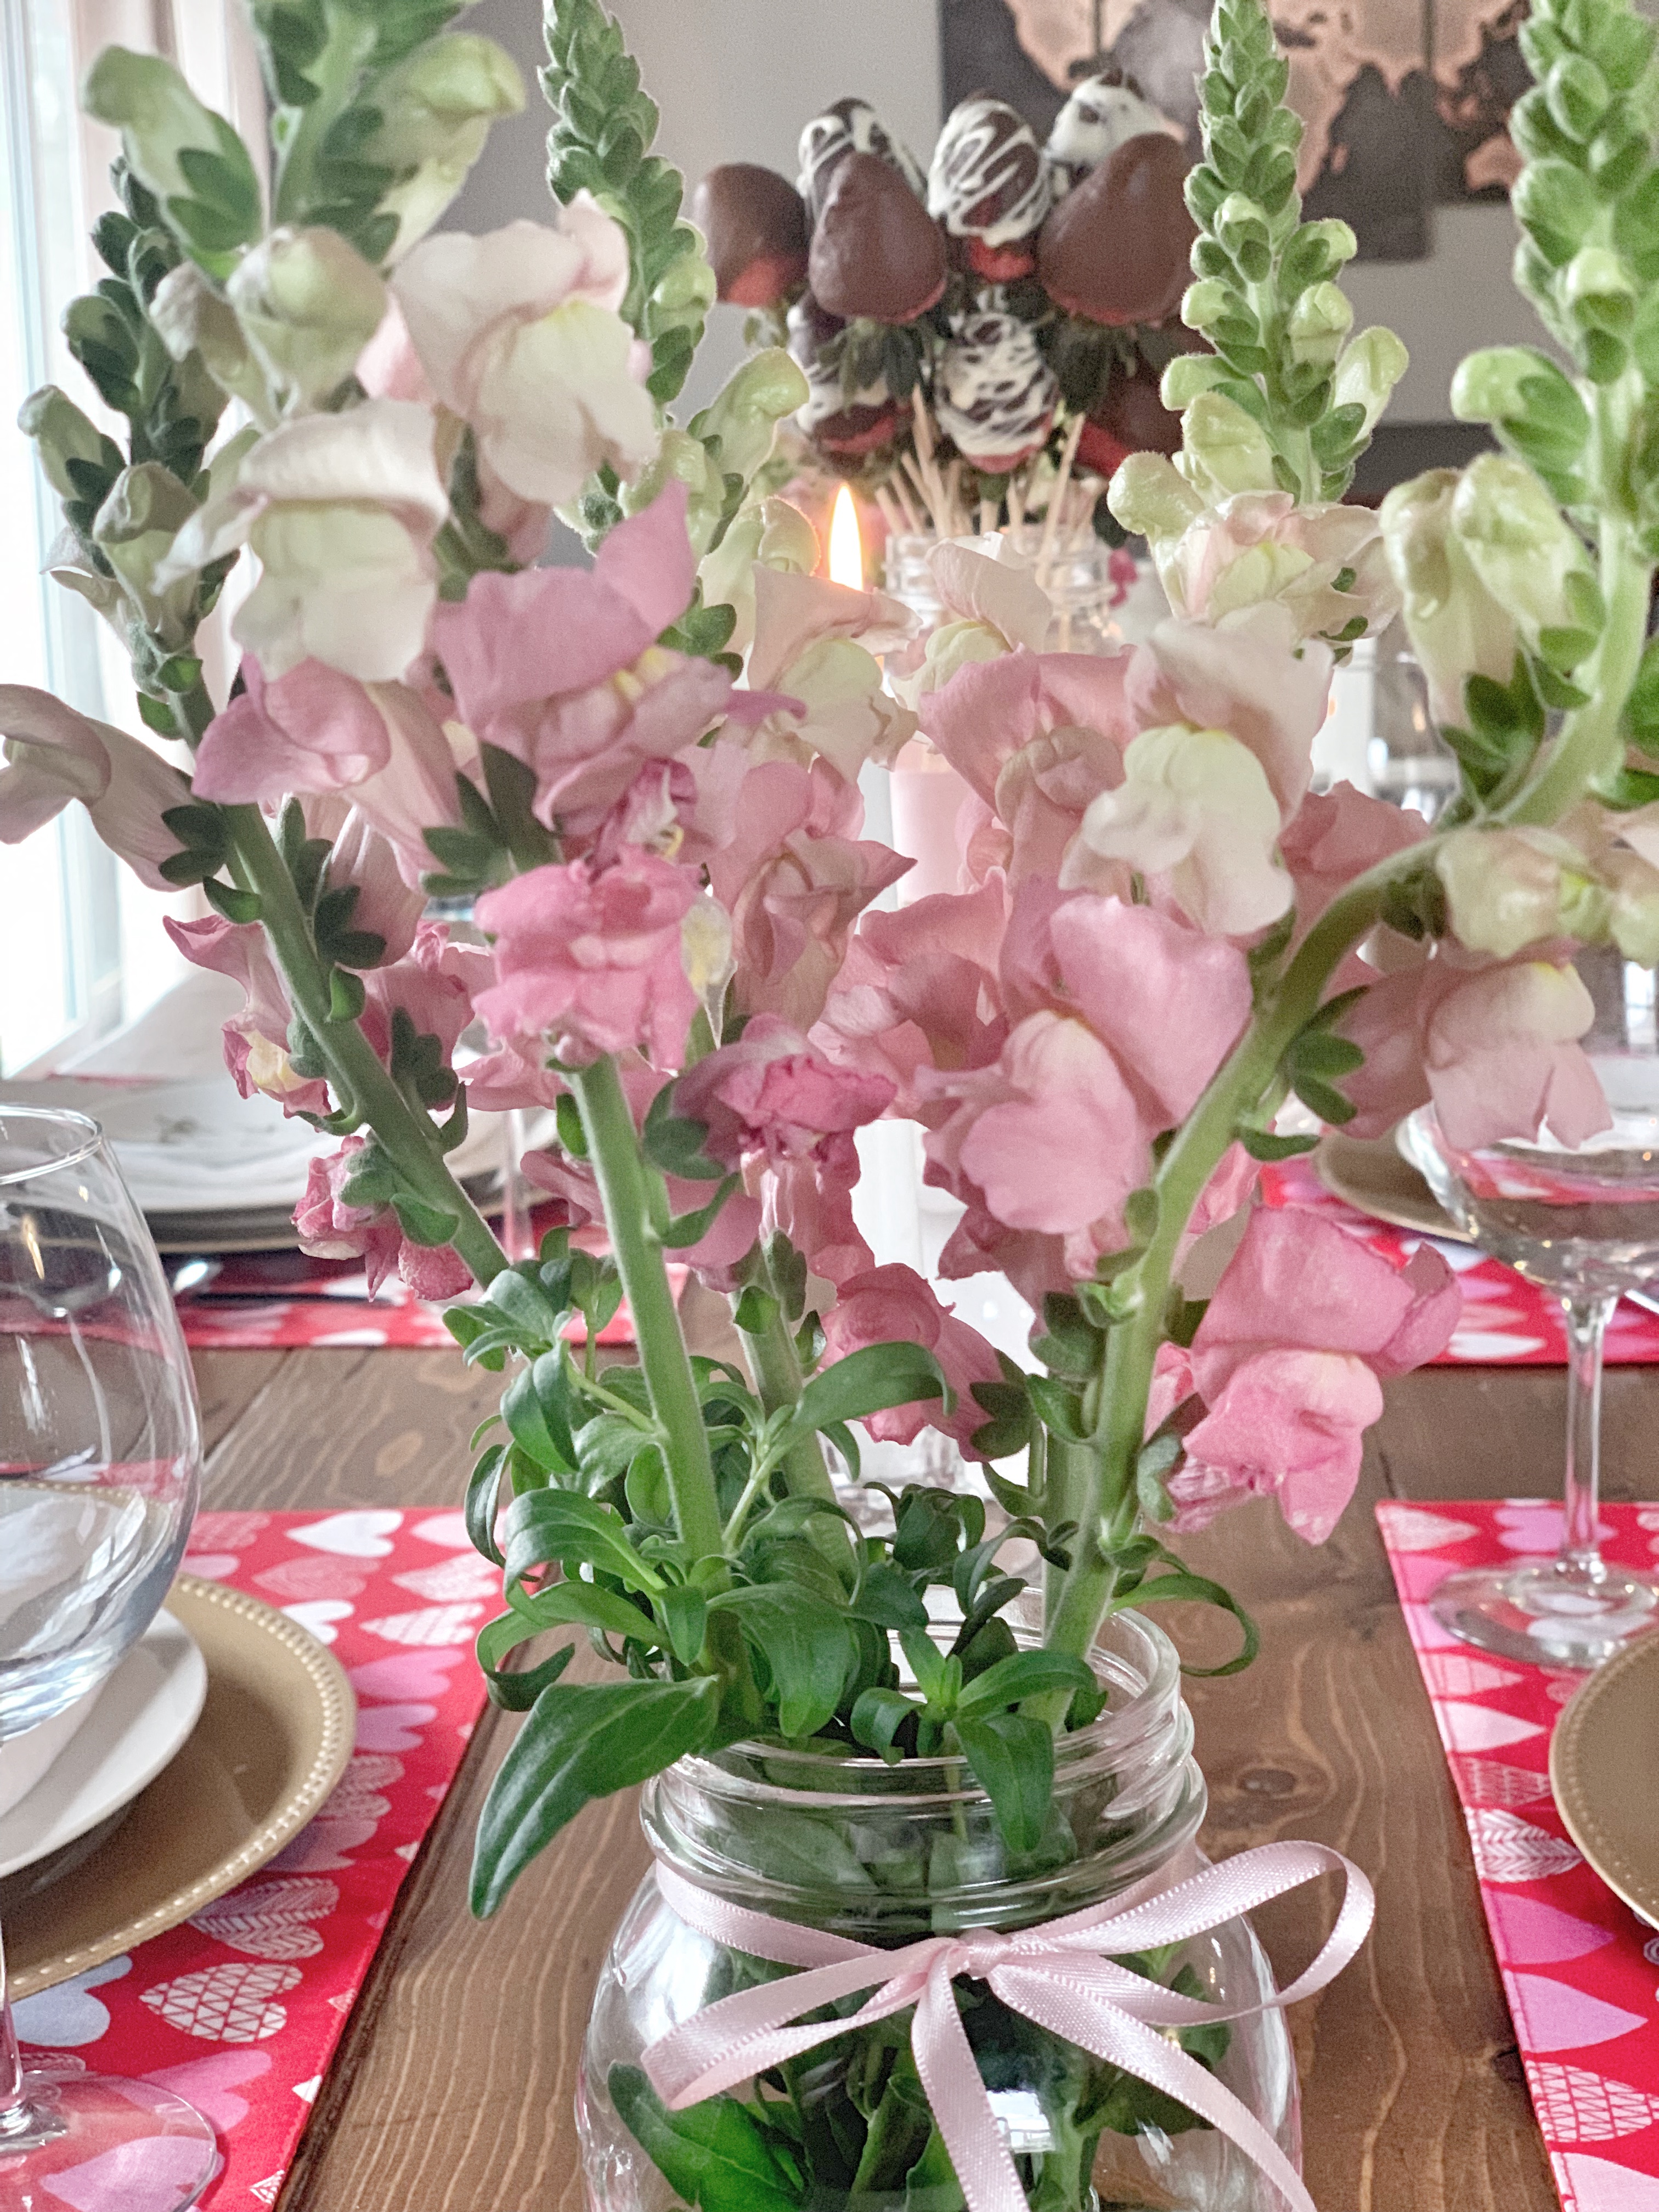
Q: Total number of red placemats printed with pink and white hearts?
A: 4